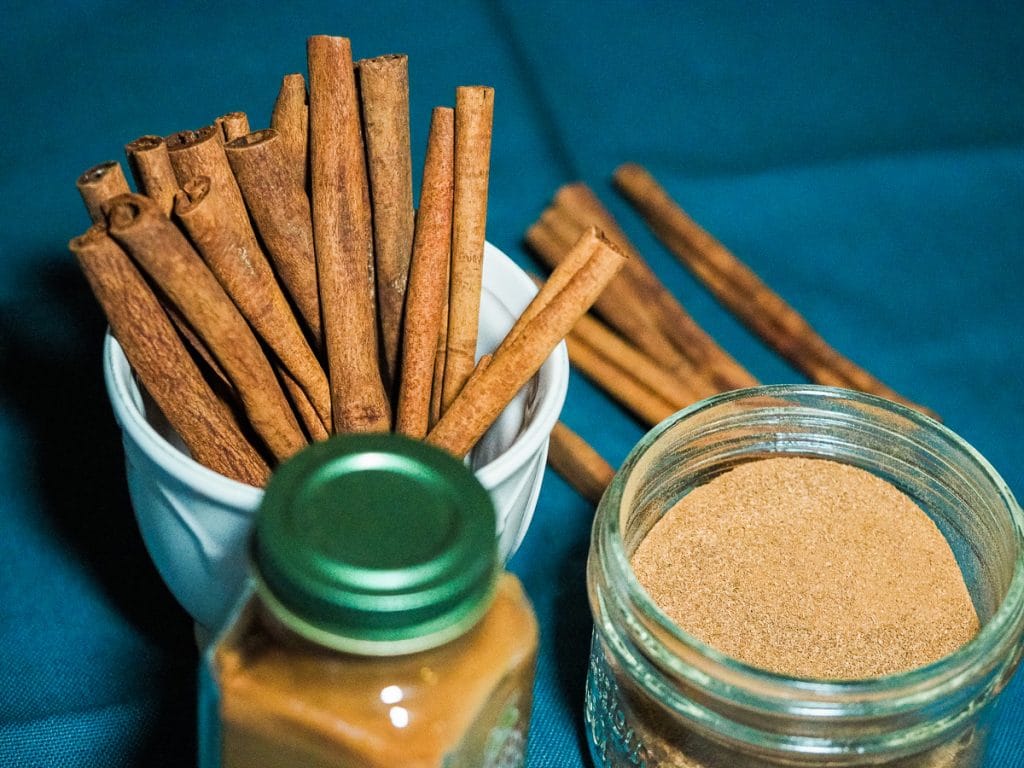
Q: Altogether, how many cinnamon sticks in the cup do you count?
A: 14